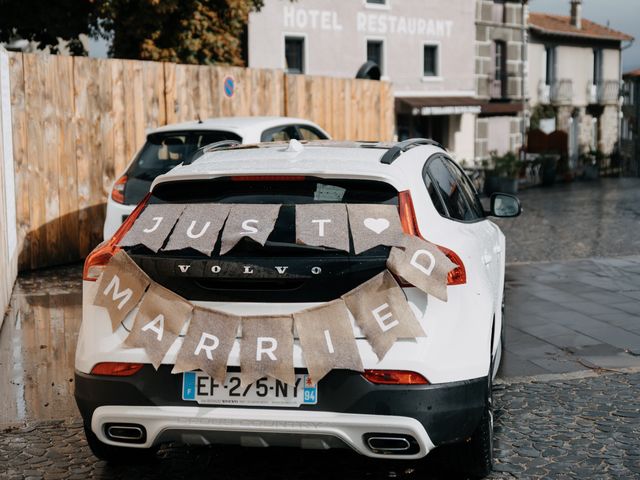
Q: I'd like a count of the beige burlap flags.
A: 12